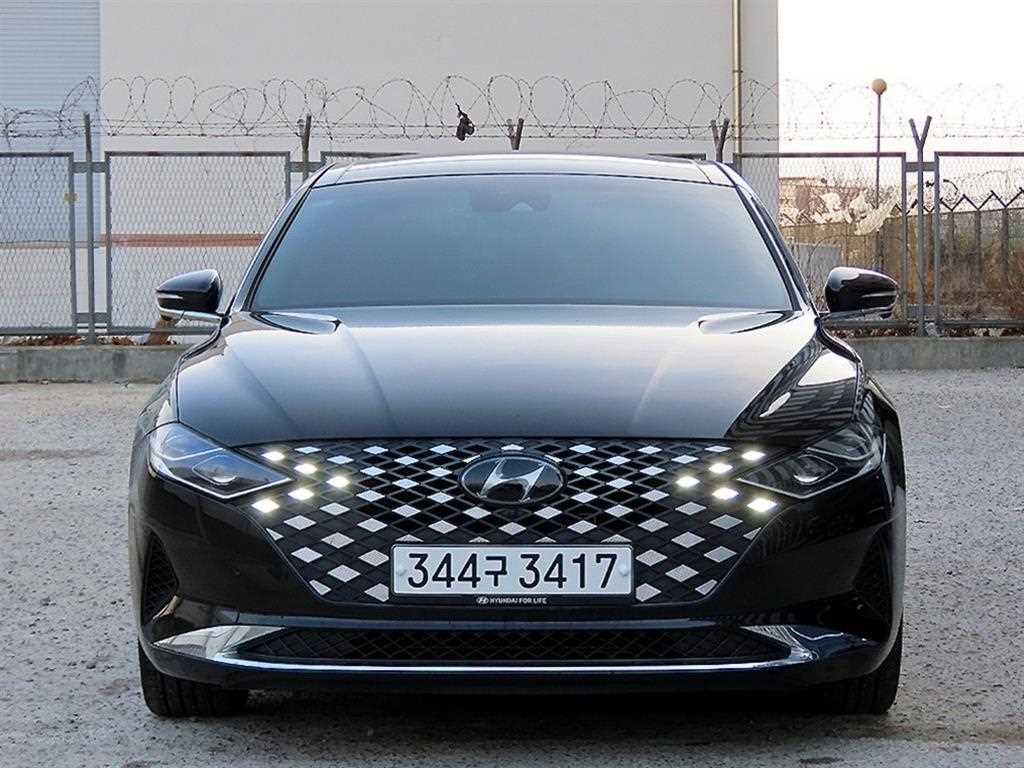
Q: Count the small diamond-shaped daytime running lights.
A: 10